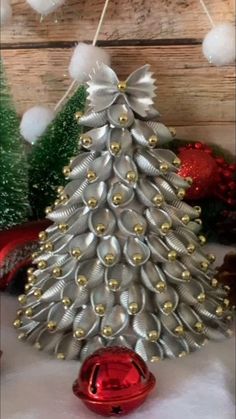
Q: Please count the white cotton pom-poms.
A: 5